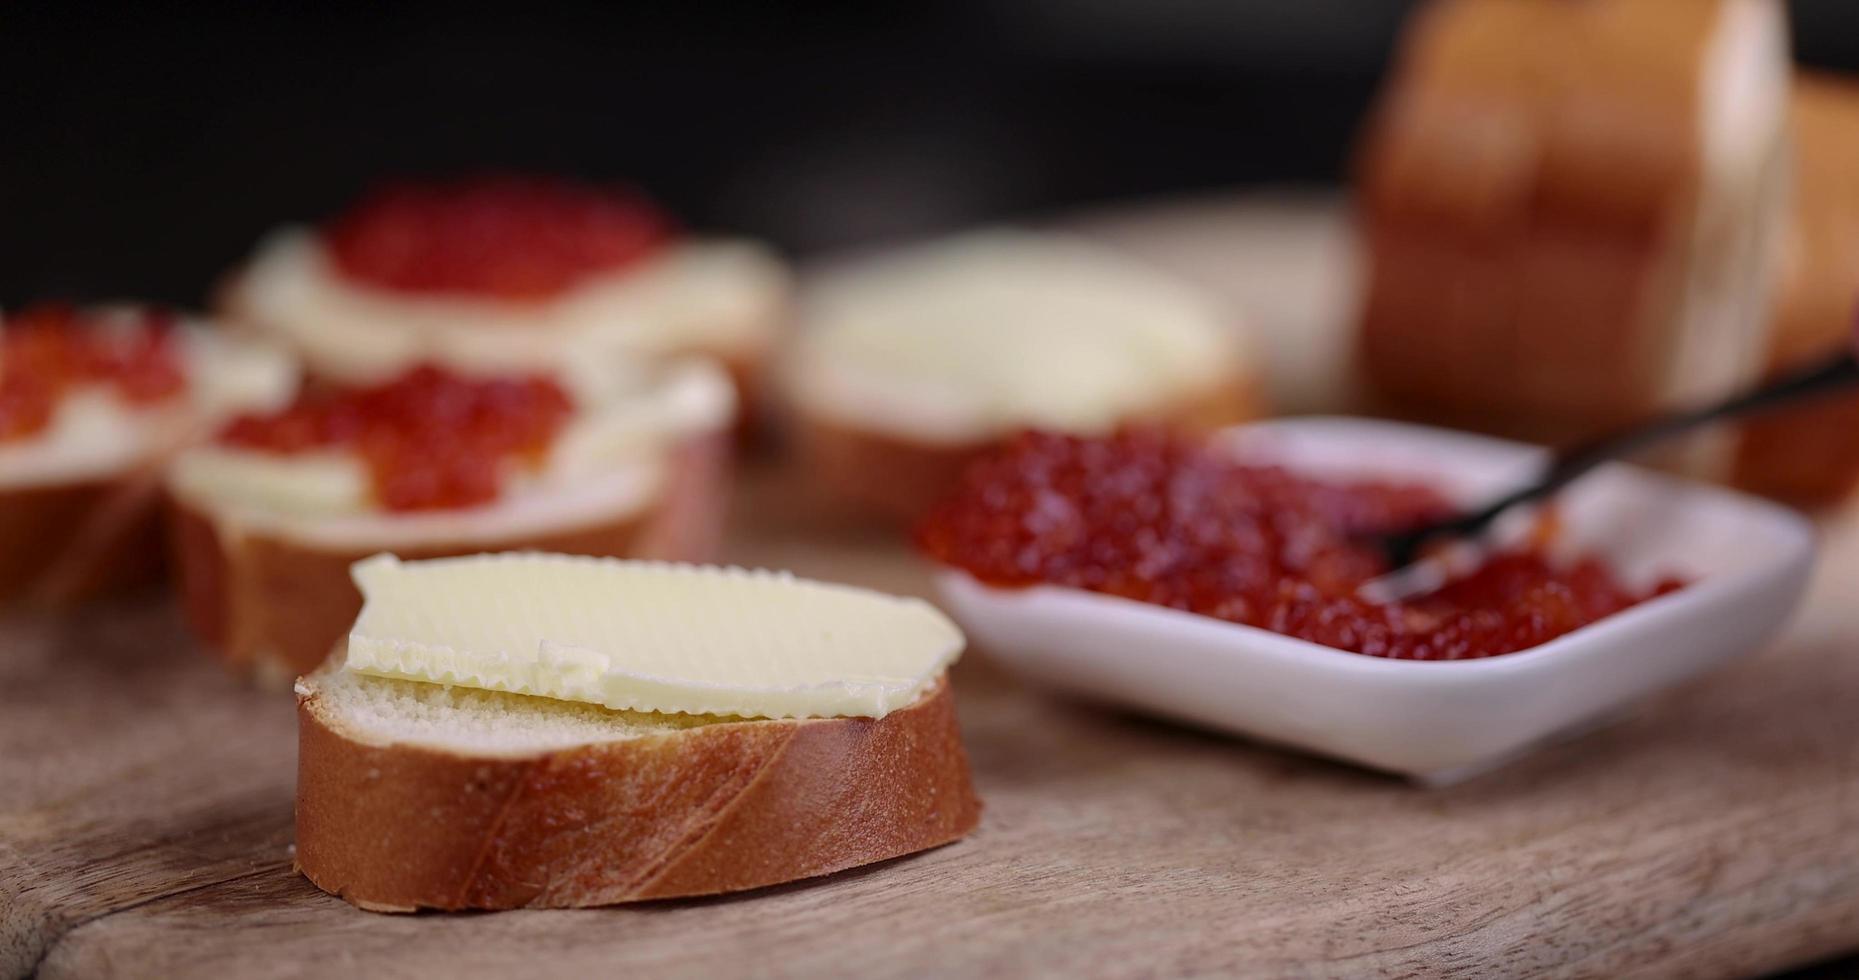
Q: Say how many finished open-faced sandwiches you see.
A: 3